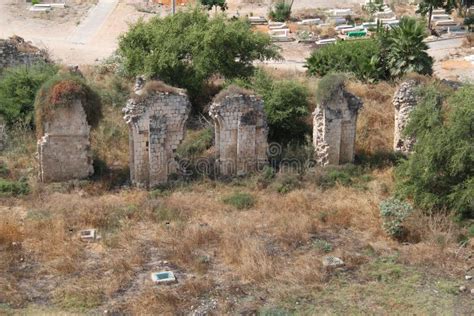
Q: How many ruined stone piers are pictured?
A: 5